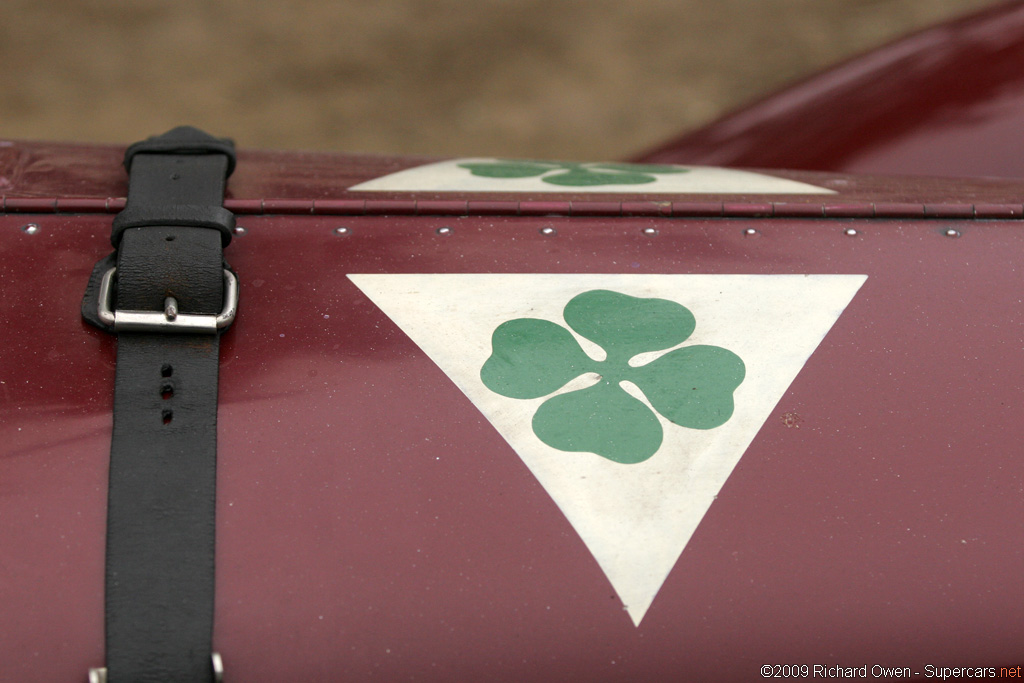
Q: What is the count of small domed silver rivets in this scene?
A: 9